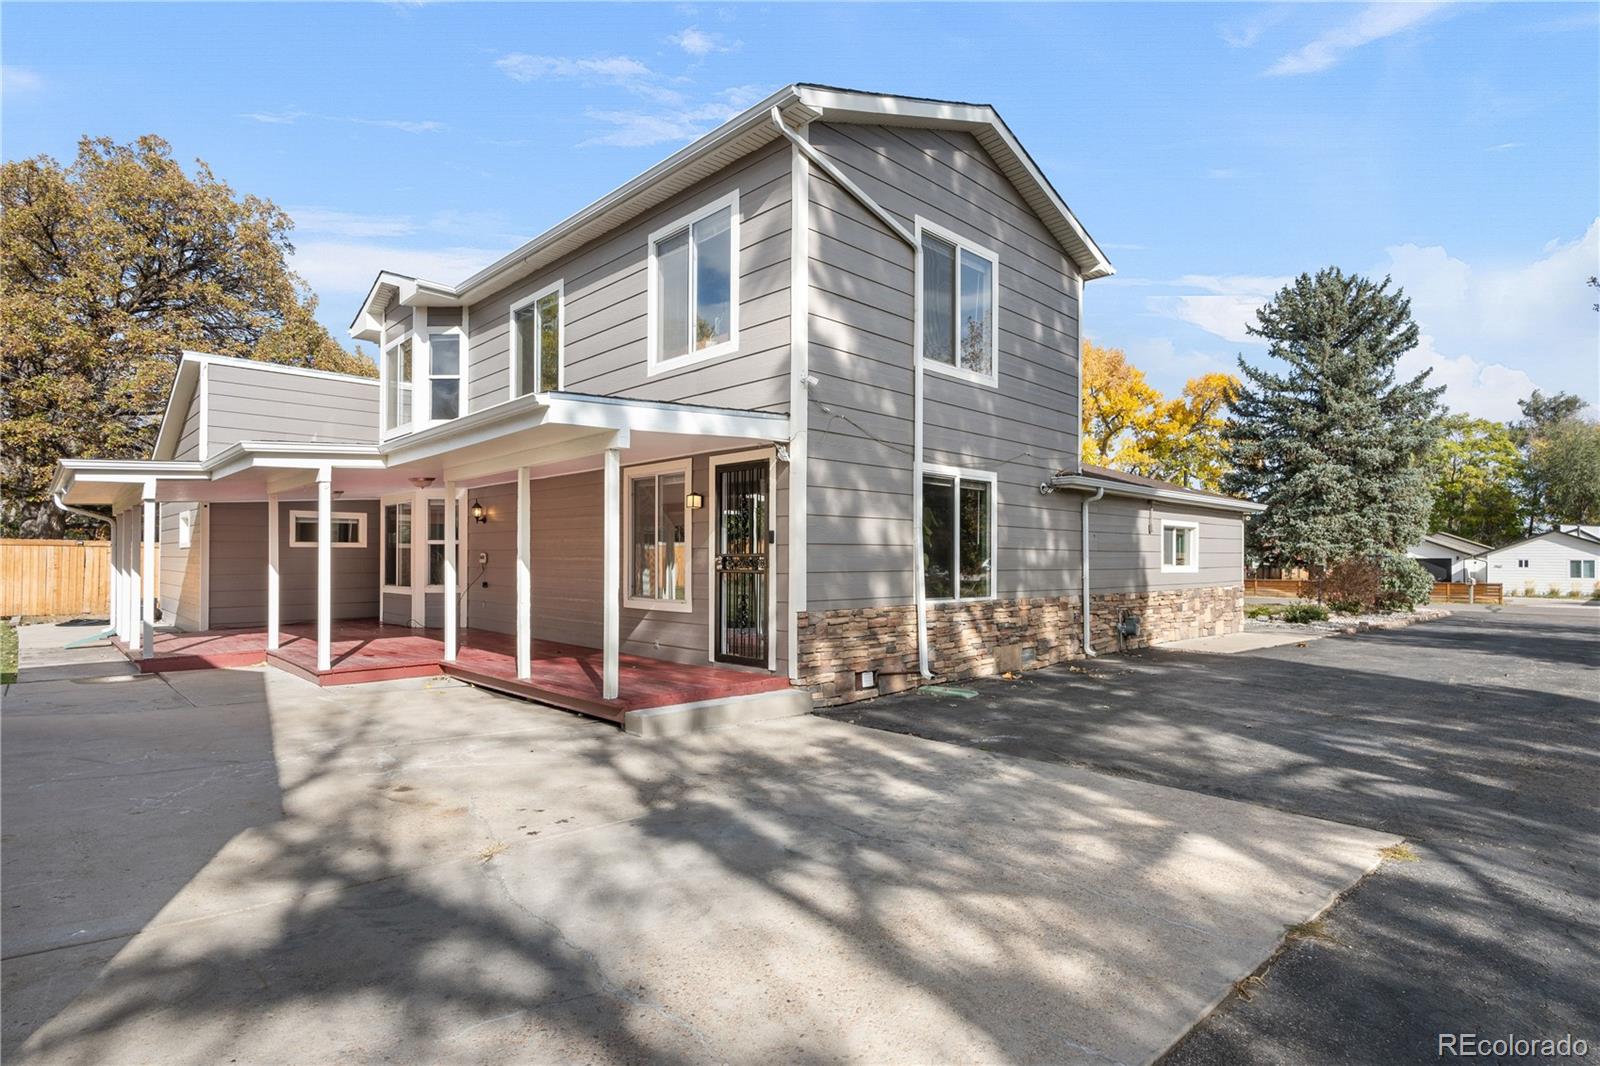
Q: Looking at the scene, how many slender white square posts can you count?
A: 9